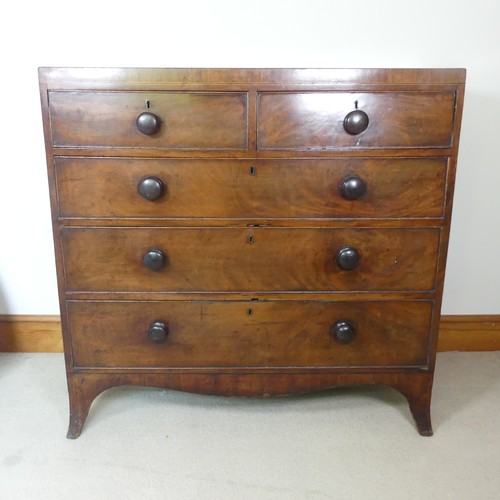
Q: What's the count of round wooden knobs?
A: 8